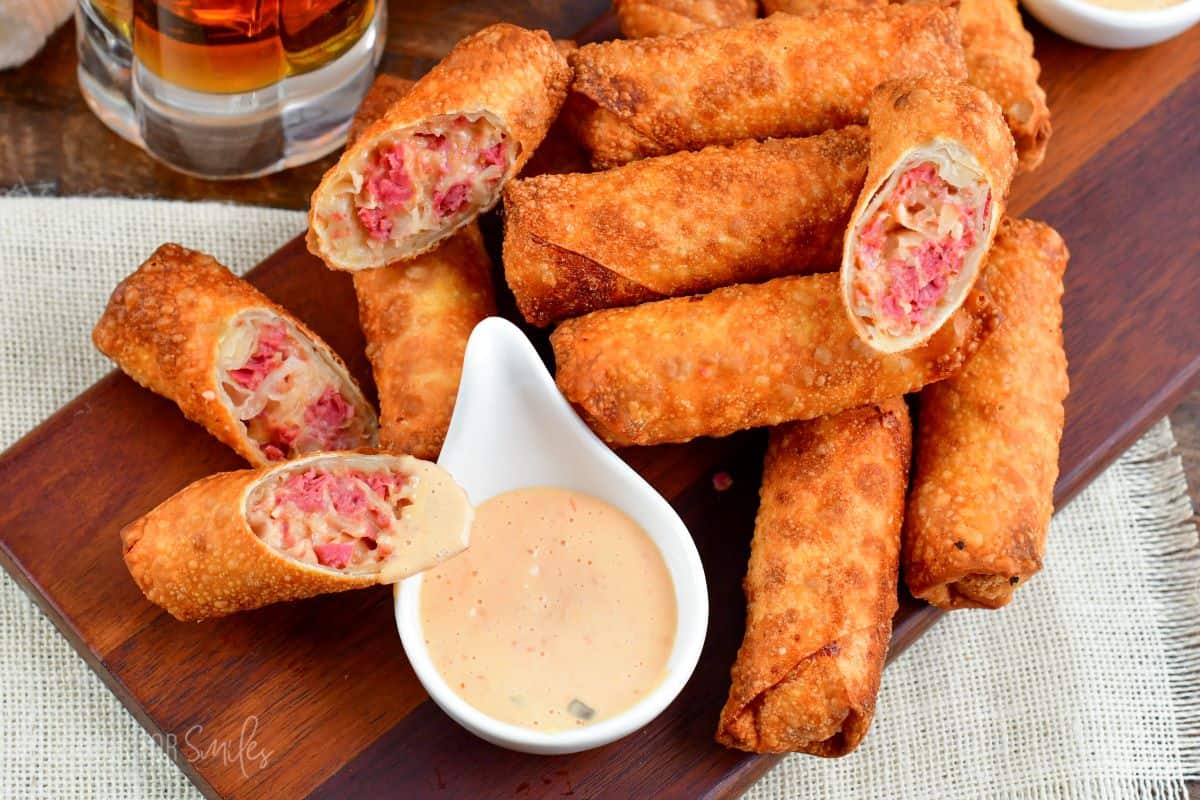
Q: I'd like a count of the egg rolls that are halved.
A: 4